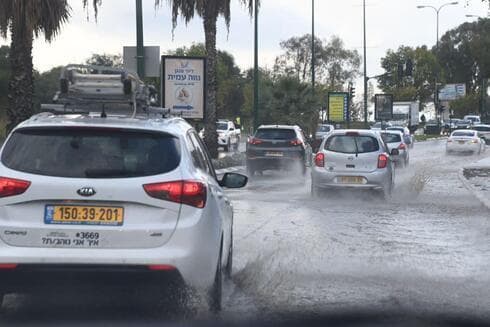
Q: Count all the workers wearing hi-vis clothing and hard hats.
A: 0